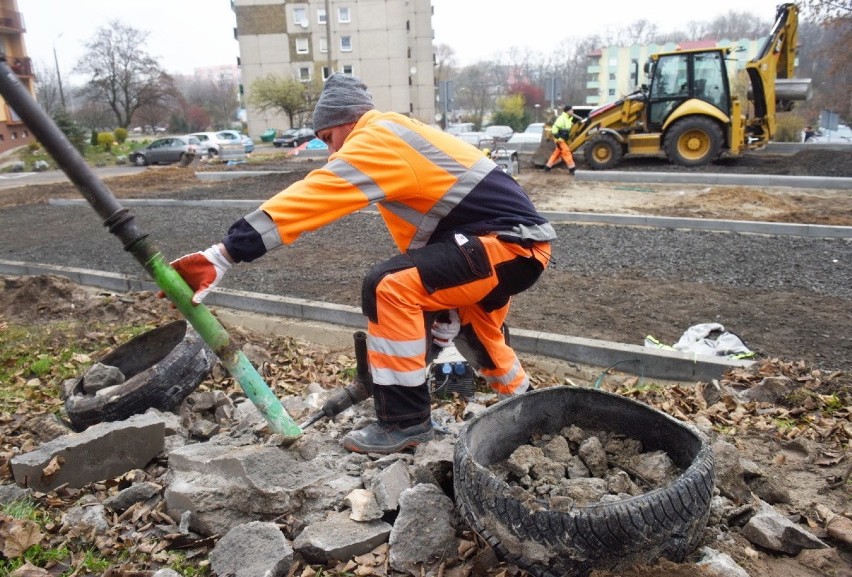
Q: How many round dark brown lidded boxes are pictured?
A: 0